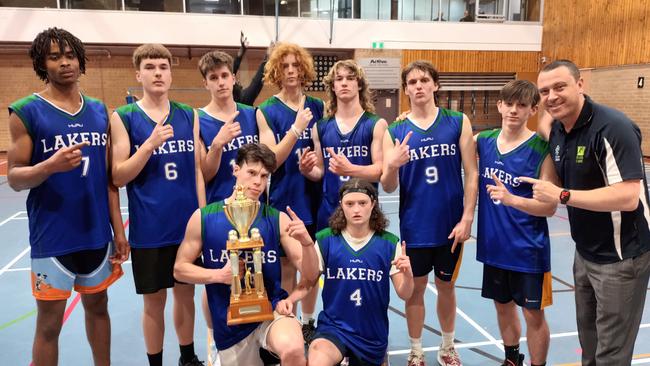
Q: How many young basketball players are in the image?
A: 9